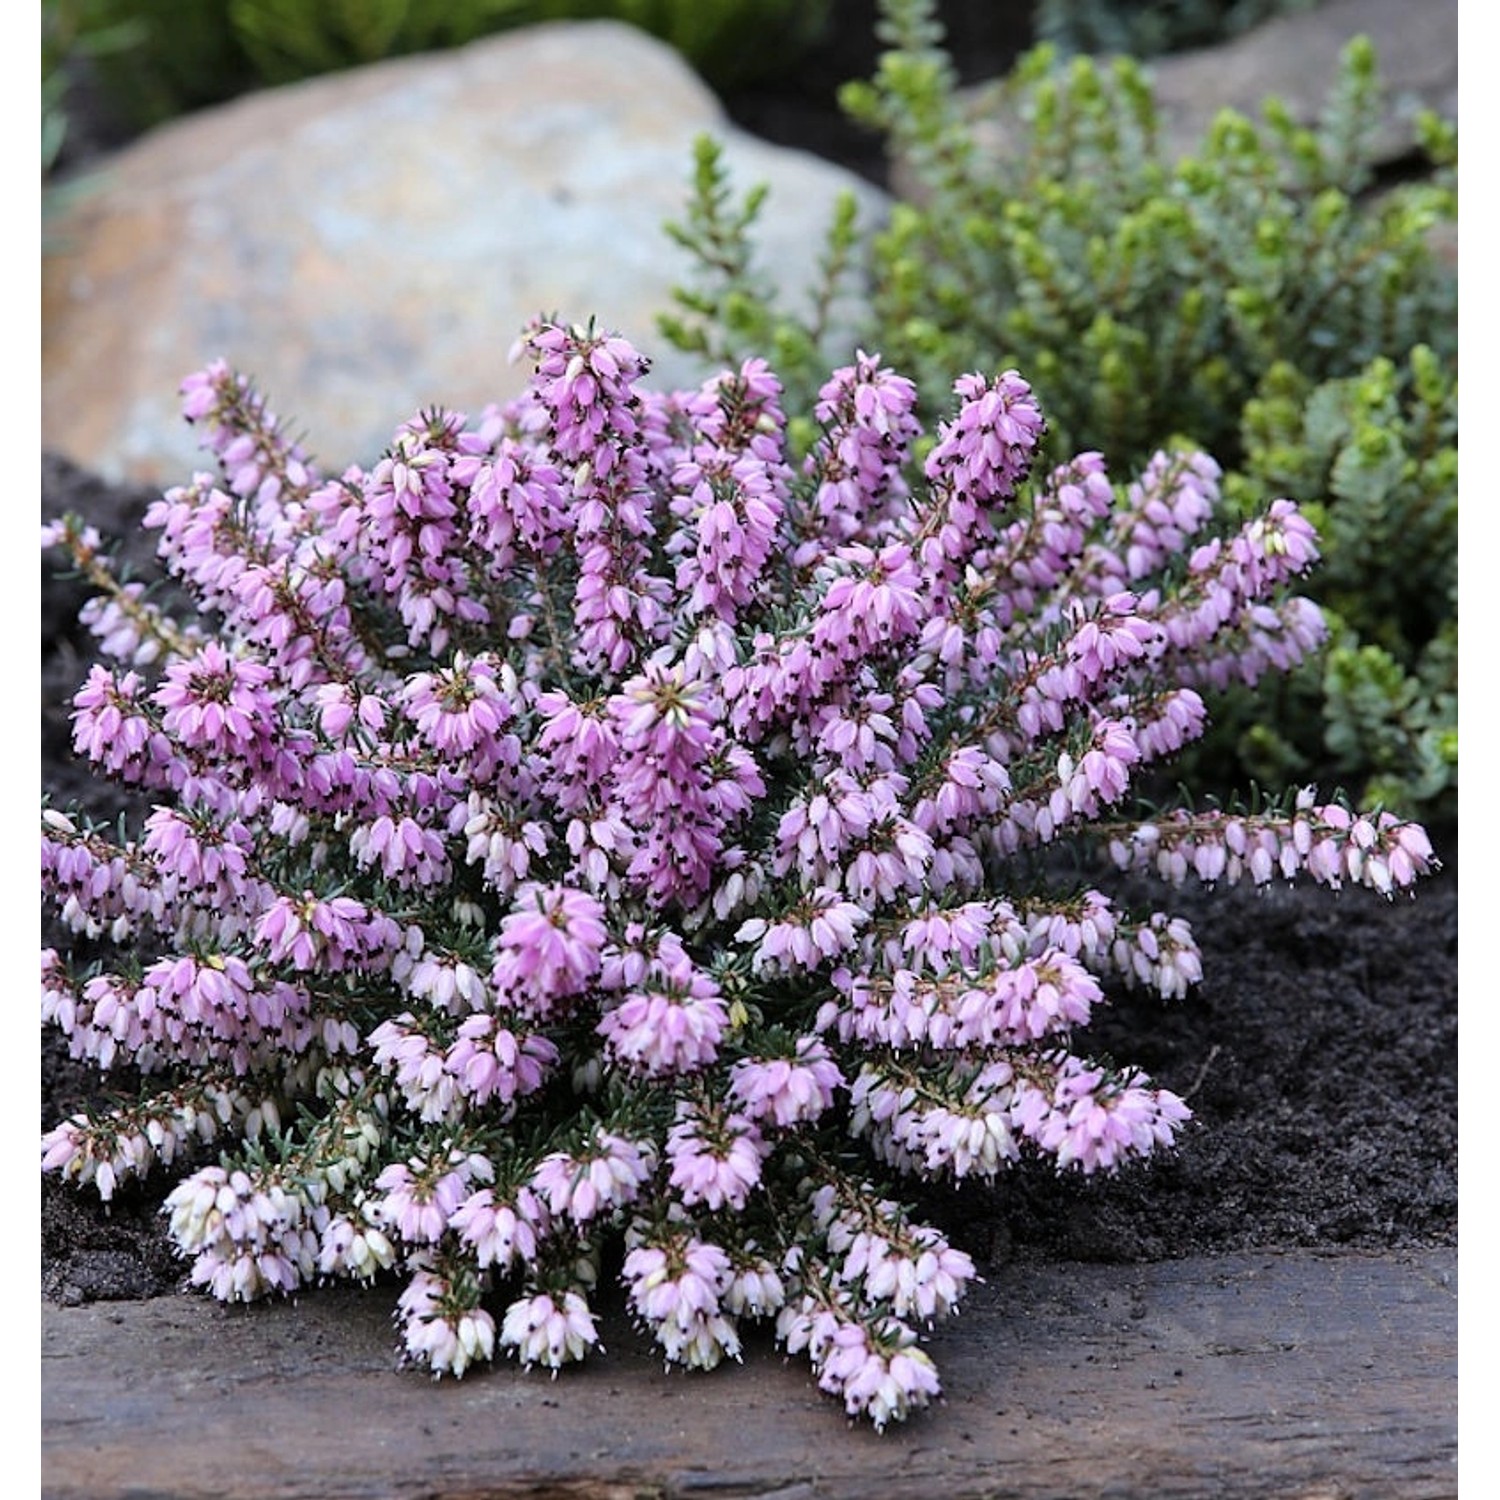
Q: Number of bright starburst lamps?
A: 0